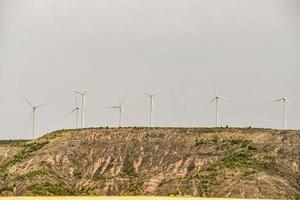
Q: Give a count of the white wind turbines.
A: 7